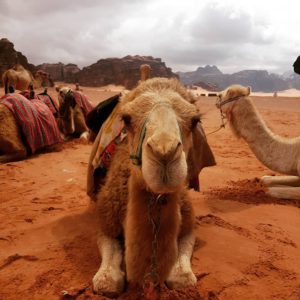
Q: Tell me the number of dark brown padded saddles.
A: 1